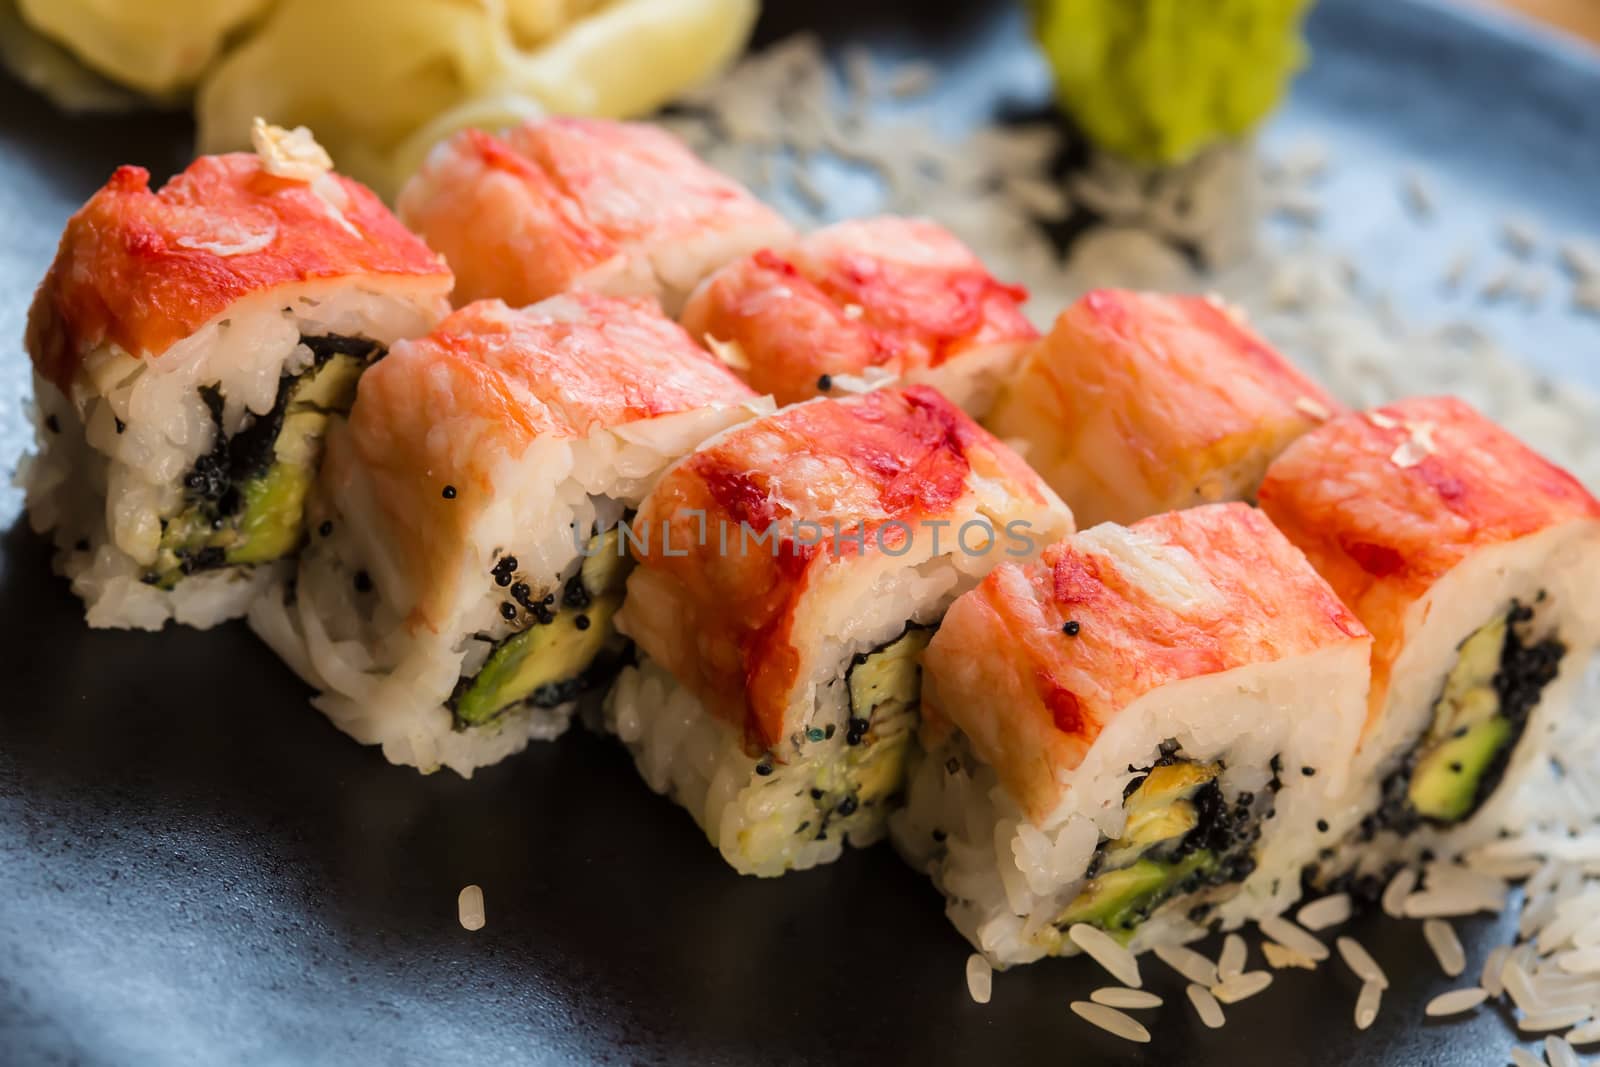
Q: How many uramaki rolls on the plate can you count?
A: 8